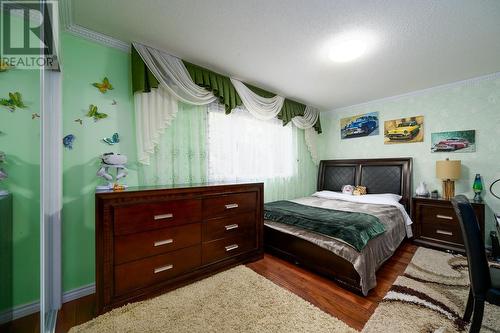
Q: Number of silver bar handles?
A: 8